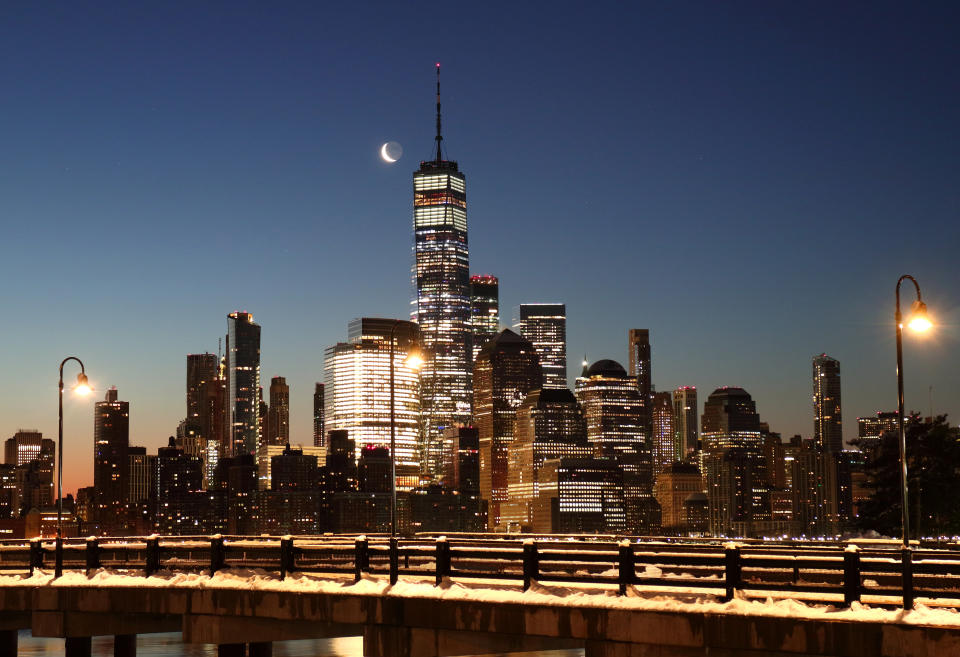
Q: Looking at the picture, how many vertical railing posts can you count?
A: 11